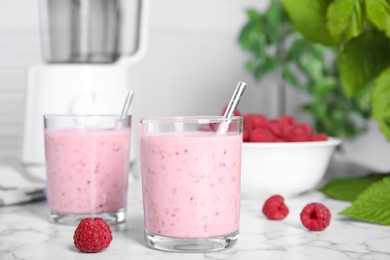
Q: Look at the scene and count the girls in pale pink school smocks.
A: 0